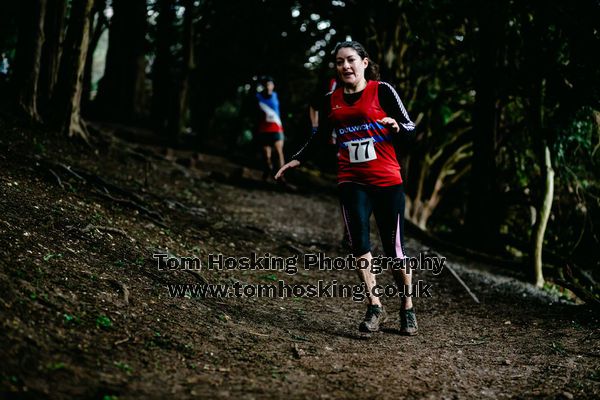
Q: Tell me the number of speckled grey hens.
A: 0